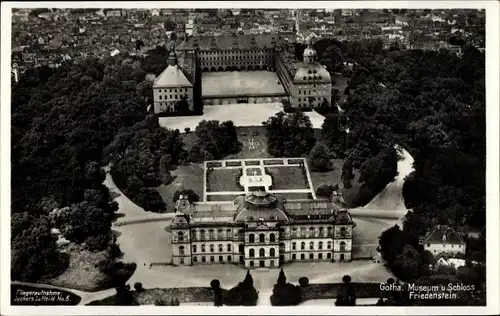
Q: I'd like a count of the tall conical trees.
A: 2